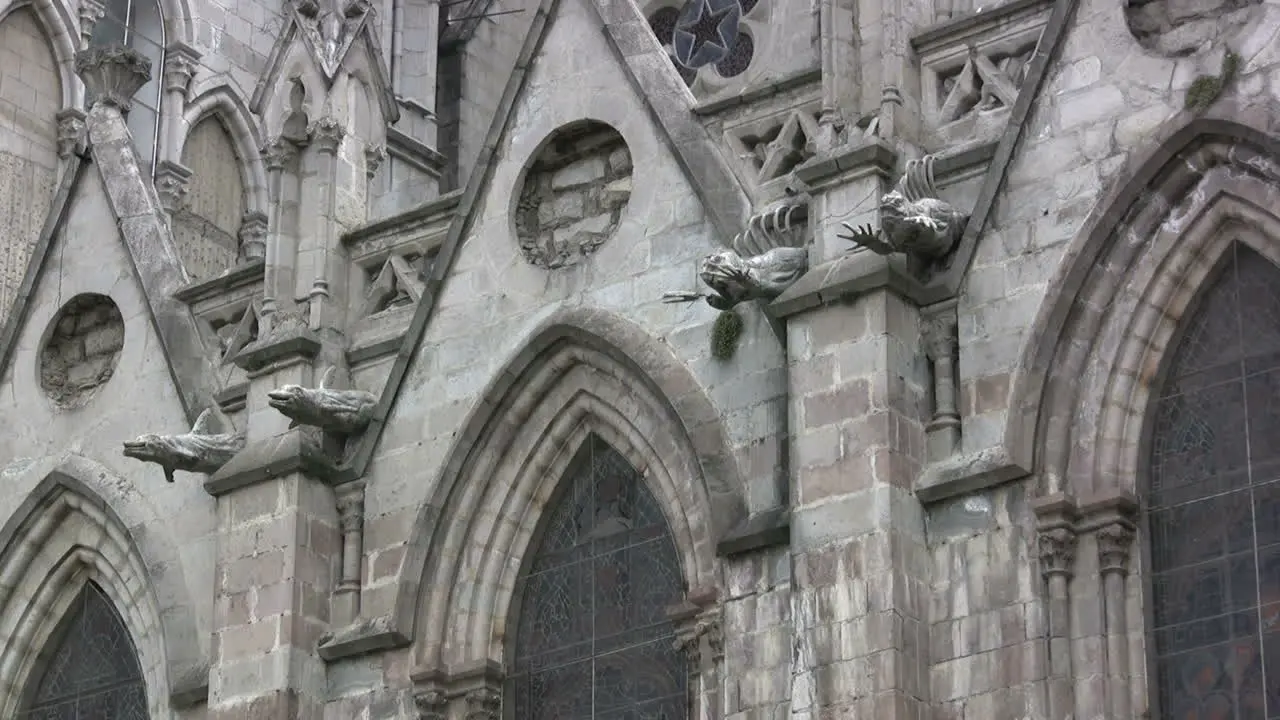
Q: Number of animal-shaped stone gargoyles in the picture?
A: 4